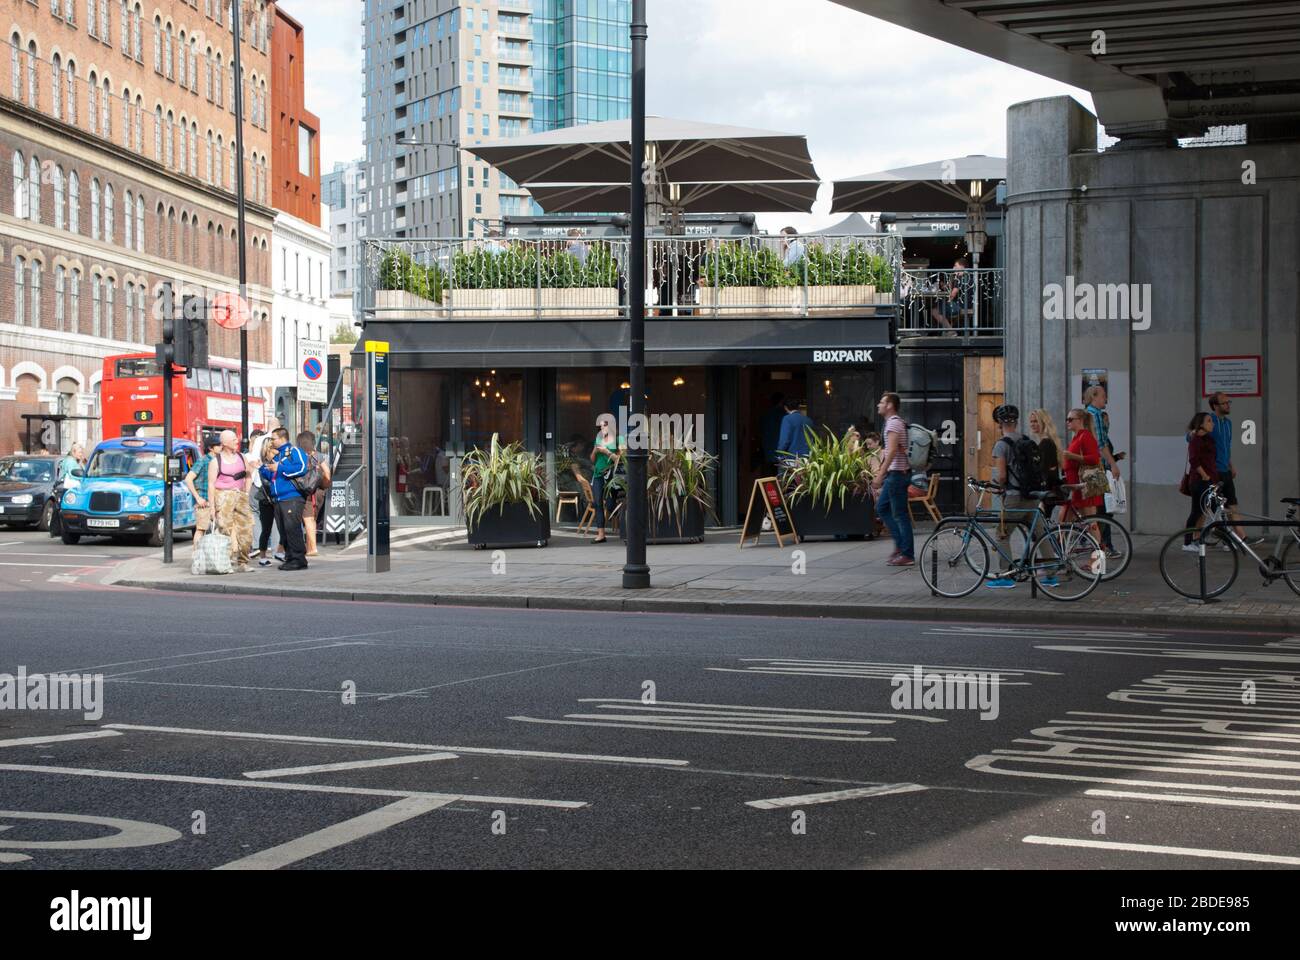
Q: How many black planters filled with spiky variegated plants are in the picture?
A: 3